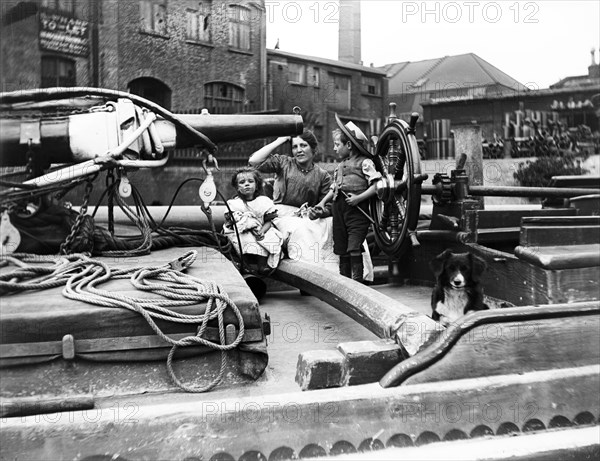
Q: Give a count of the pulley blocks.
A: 3